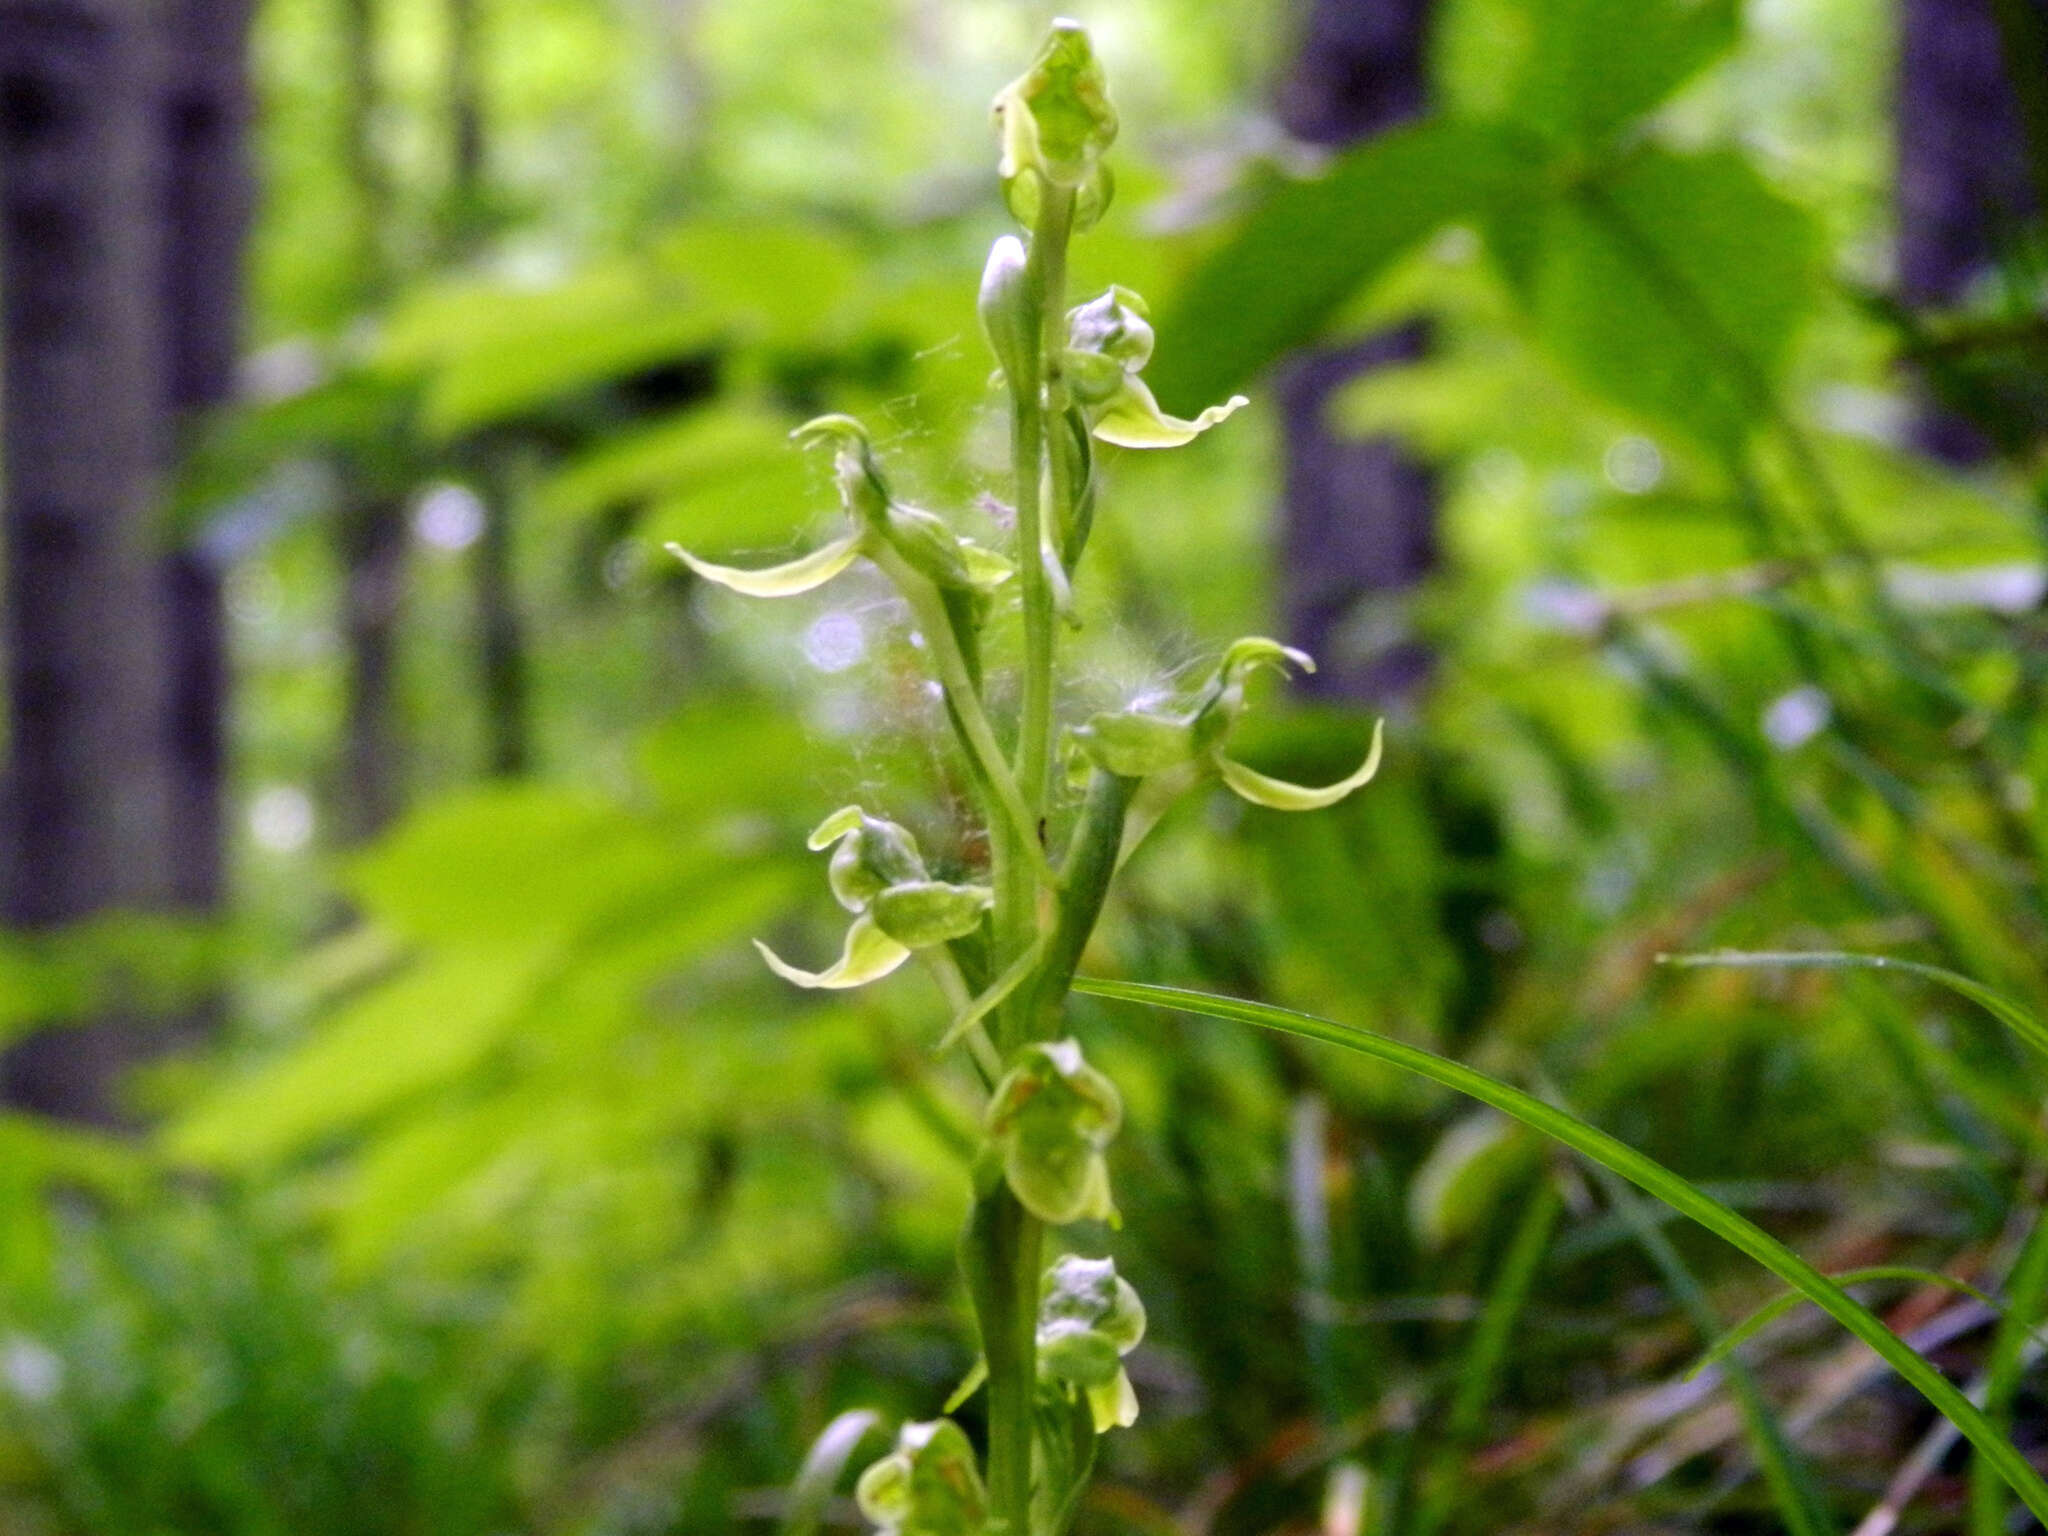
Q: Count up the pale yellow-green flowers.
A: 8